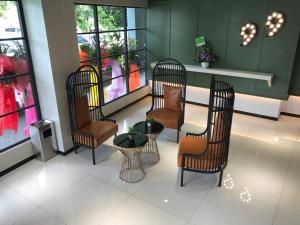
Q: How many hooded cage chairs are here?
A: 3